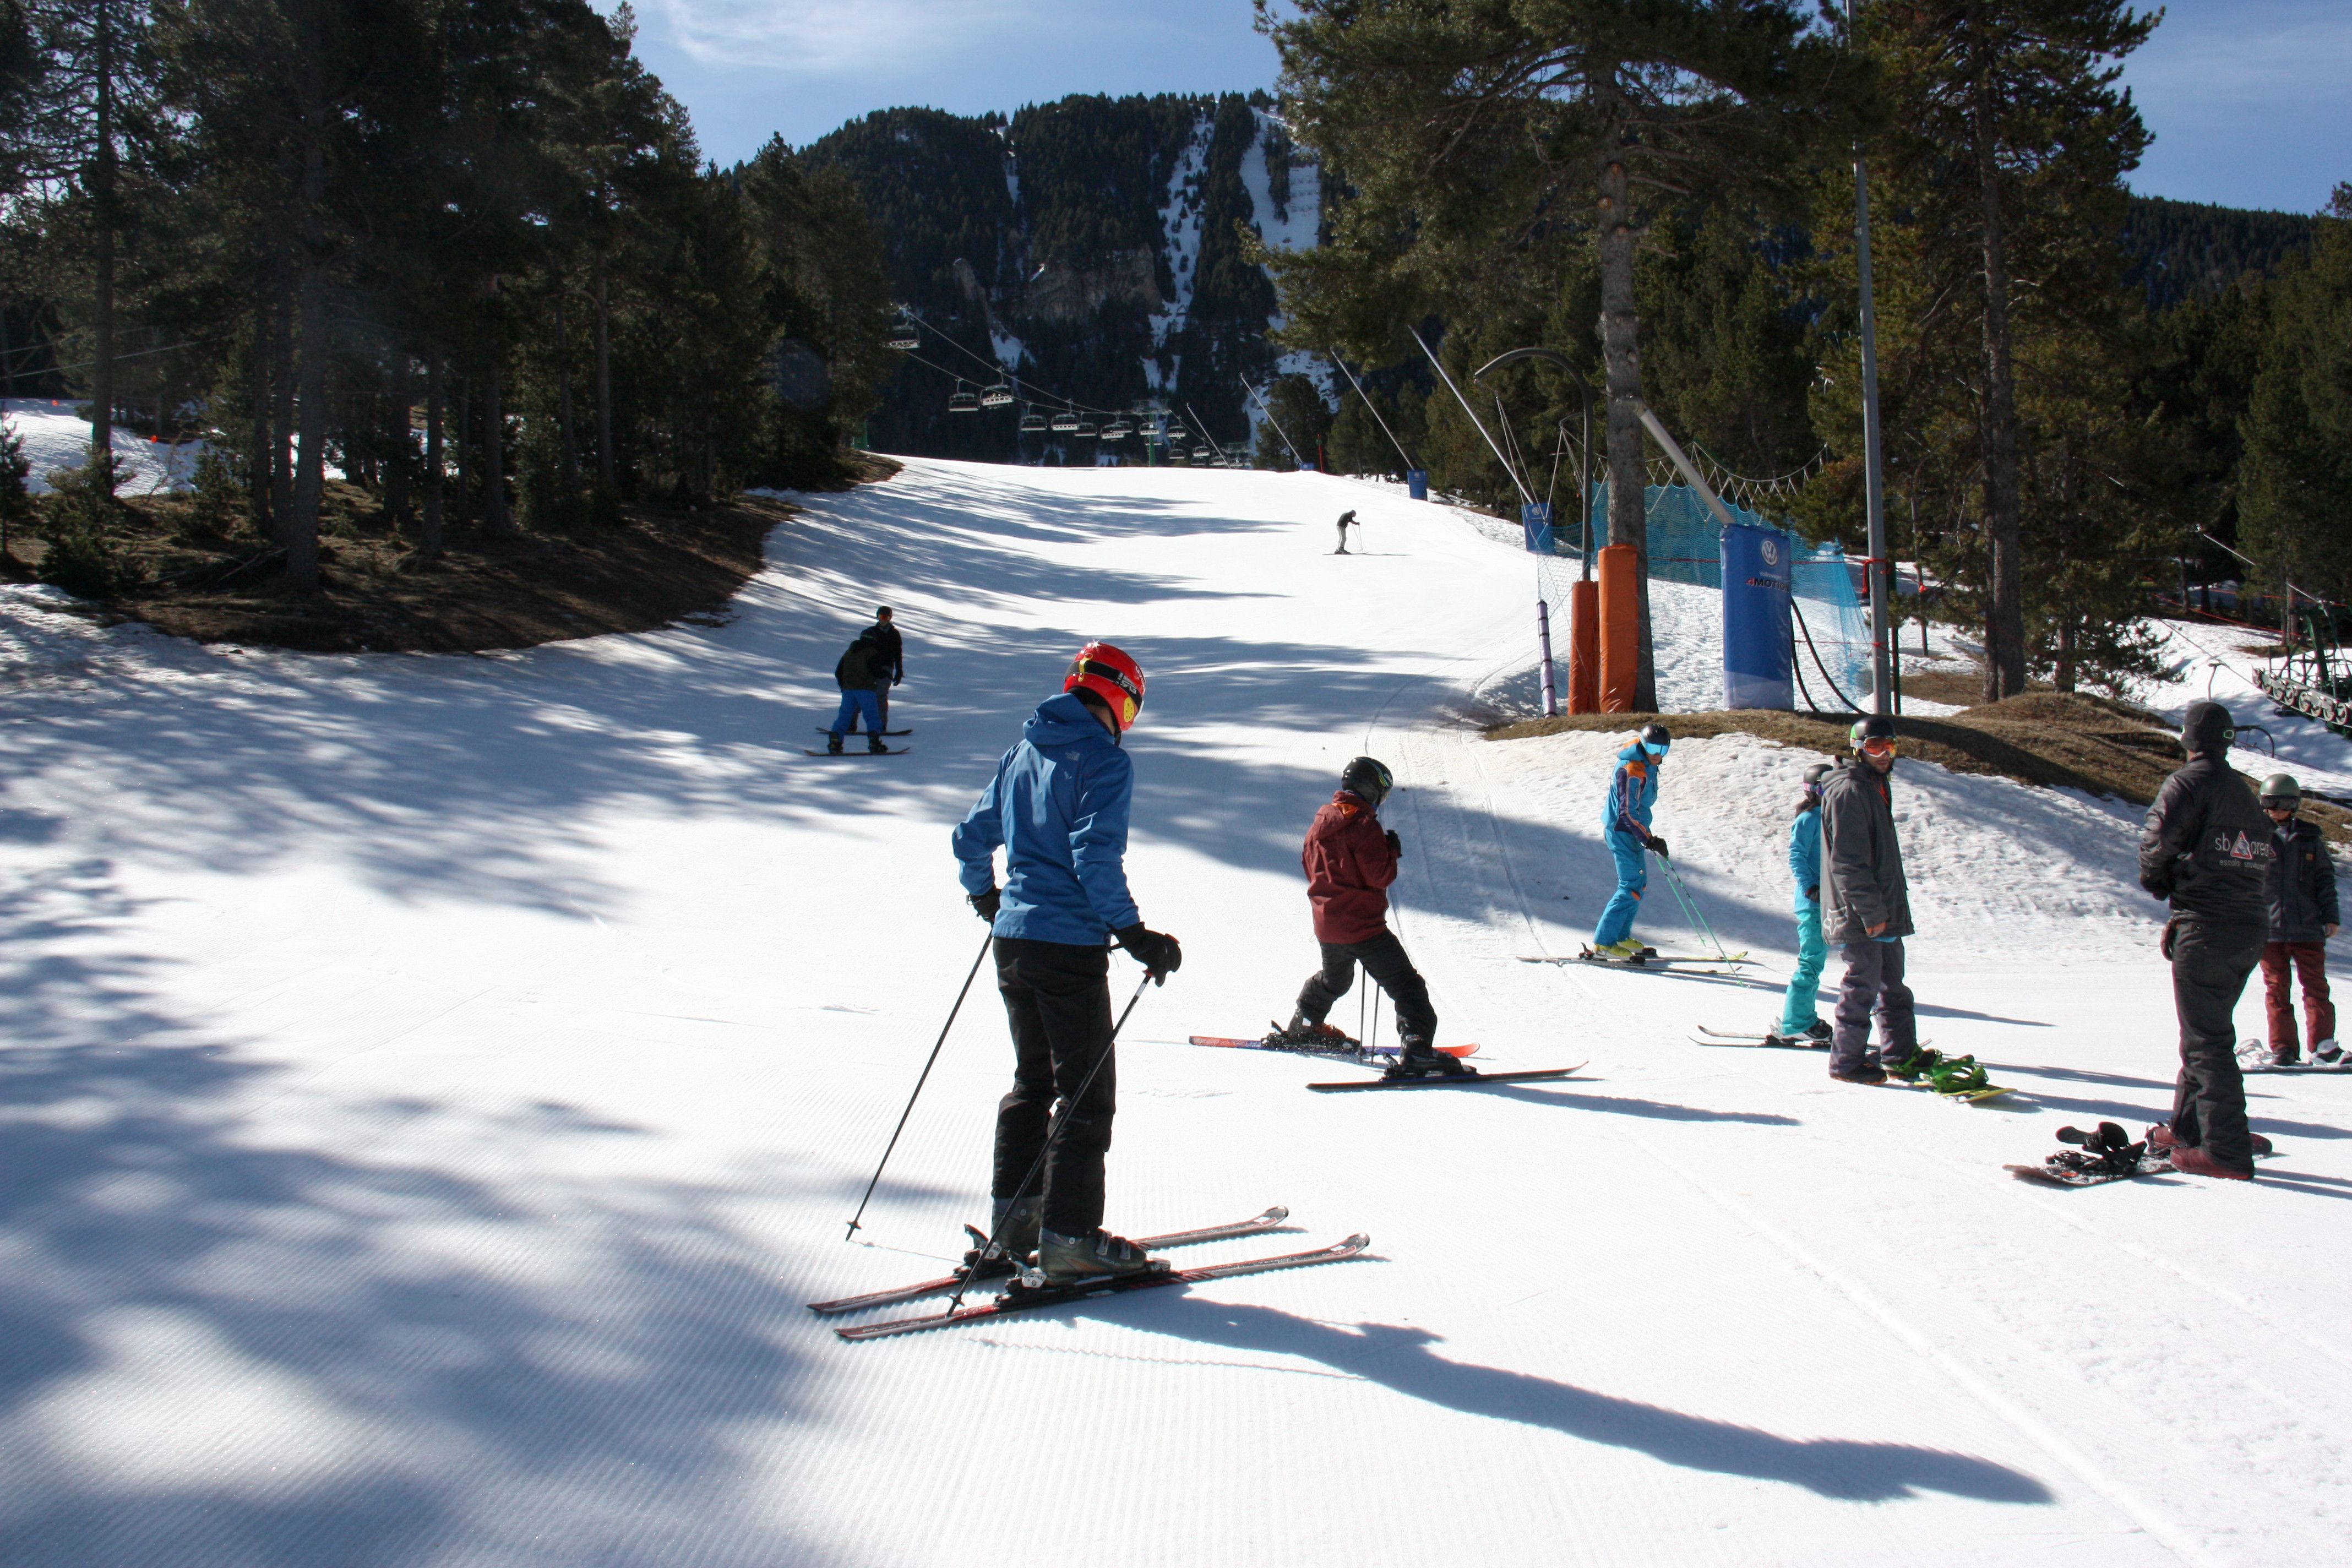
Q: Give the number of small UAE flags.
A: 0